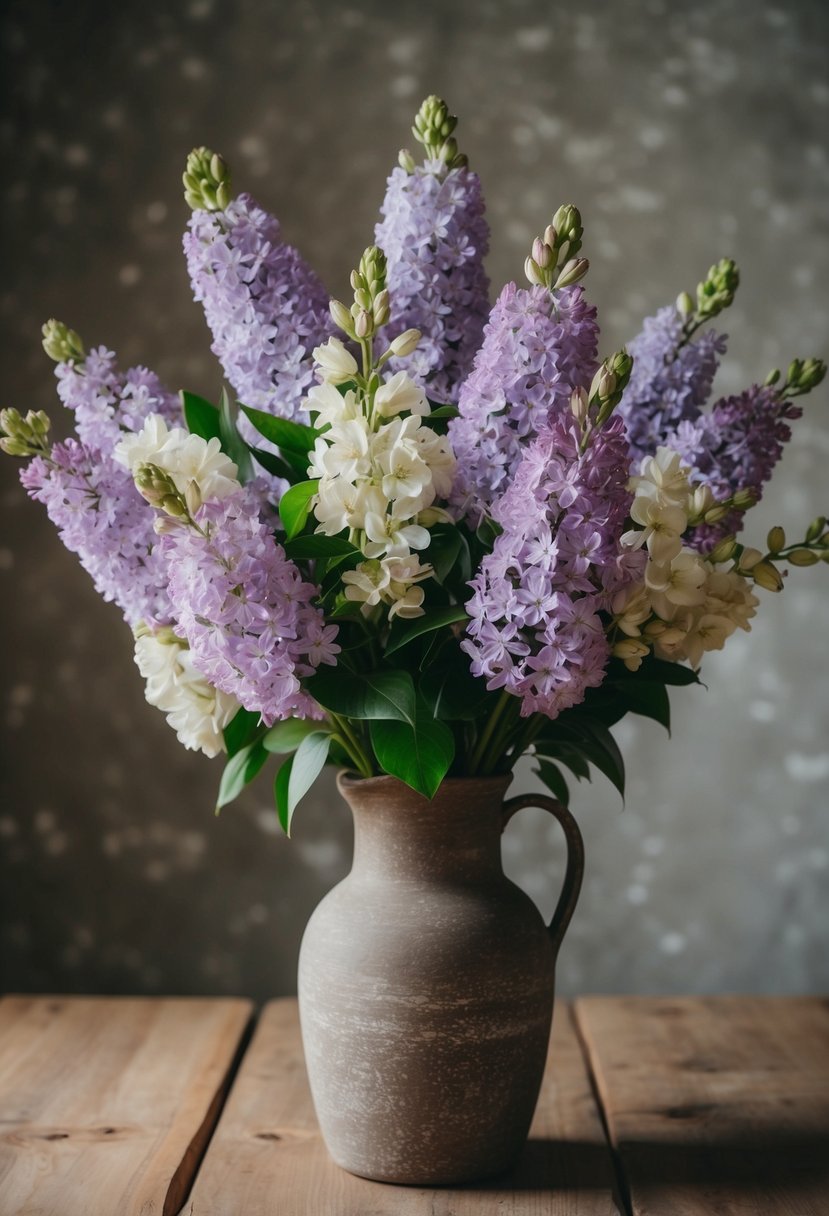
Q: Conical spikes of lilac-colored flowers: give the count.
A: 9